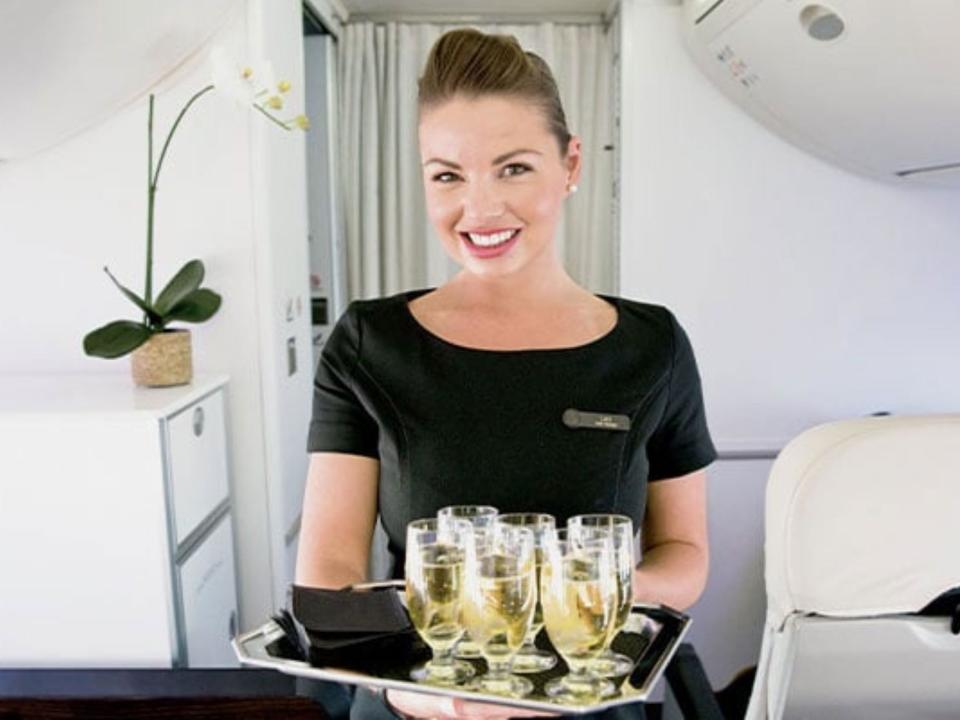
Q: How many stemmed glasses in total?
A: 6